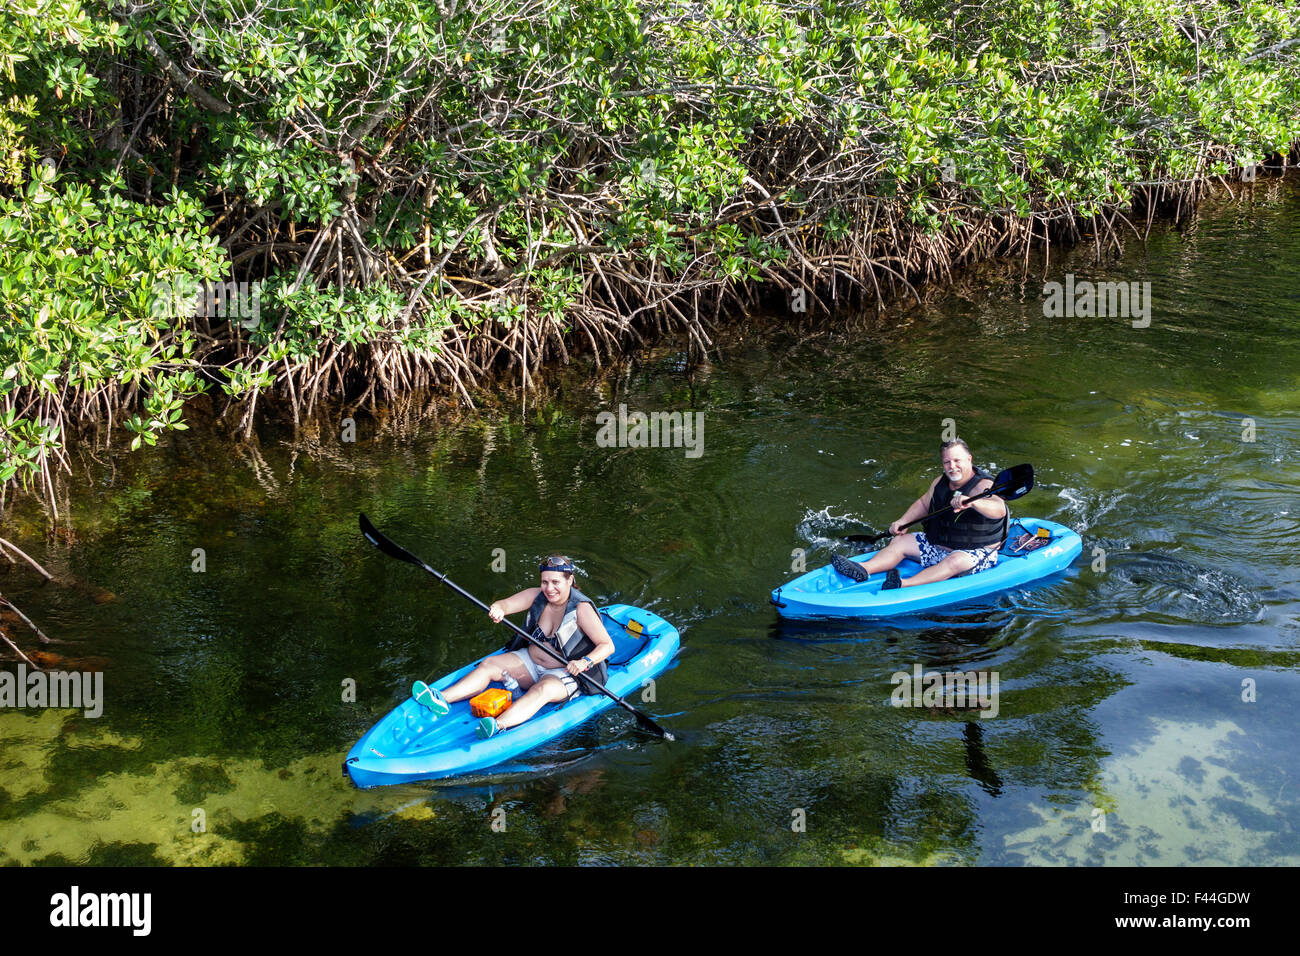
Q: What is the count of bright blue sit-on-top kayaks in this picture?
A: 2